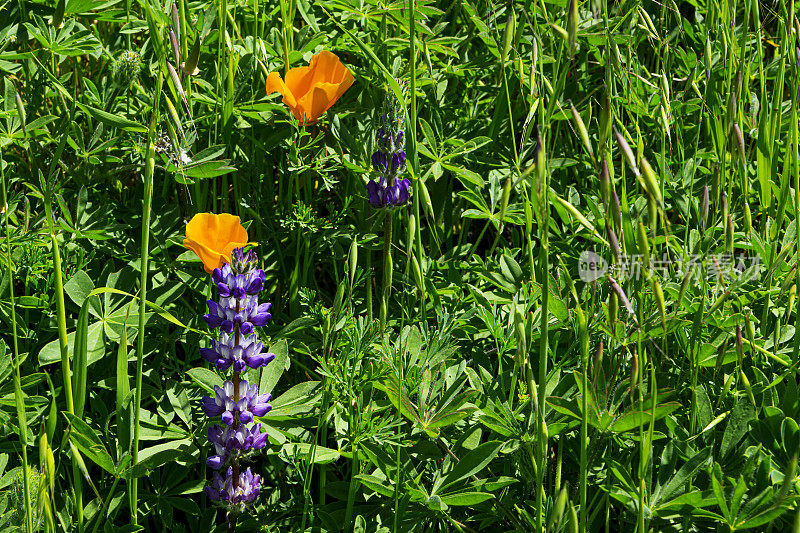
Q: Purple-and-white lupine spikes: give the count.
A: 2